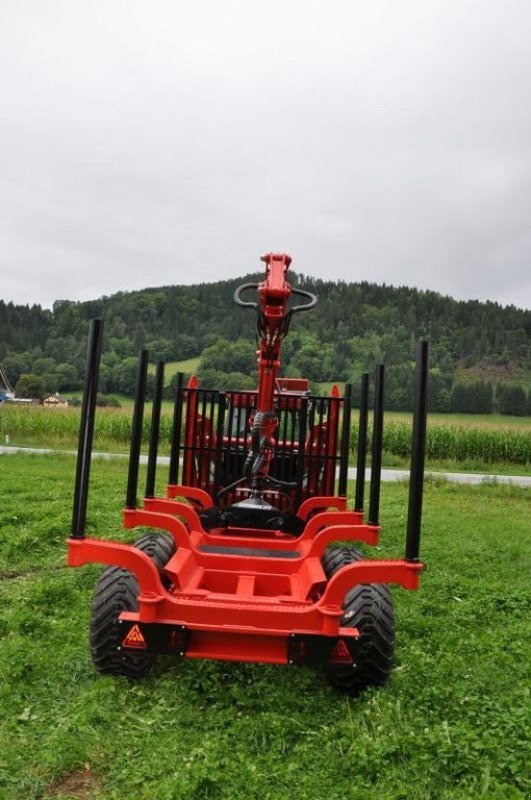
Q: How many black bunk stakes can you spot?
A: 8